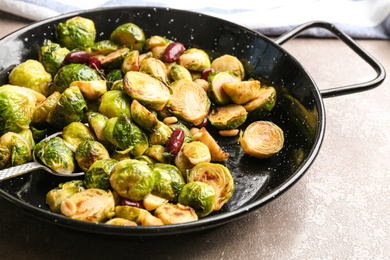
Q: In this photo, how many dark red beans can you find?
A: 7